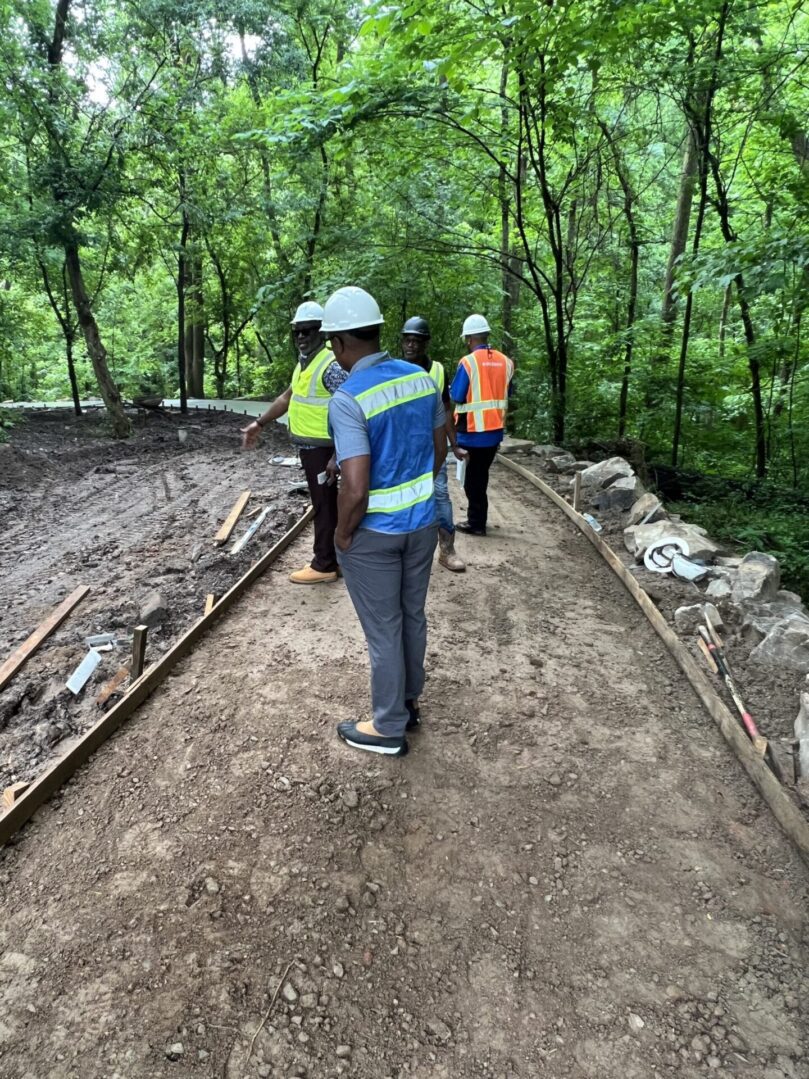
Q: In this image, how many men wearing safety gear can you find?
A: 4